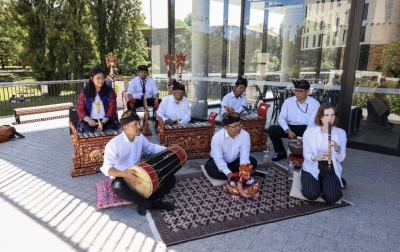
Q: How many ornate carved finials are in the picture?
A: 3